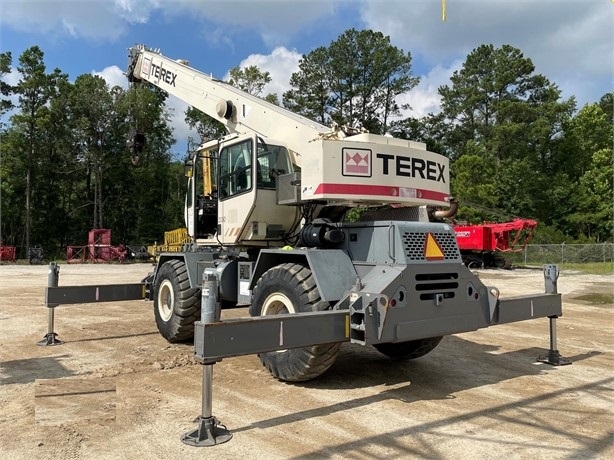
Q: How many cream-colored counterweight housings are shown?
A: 1